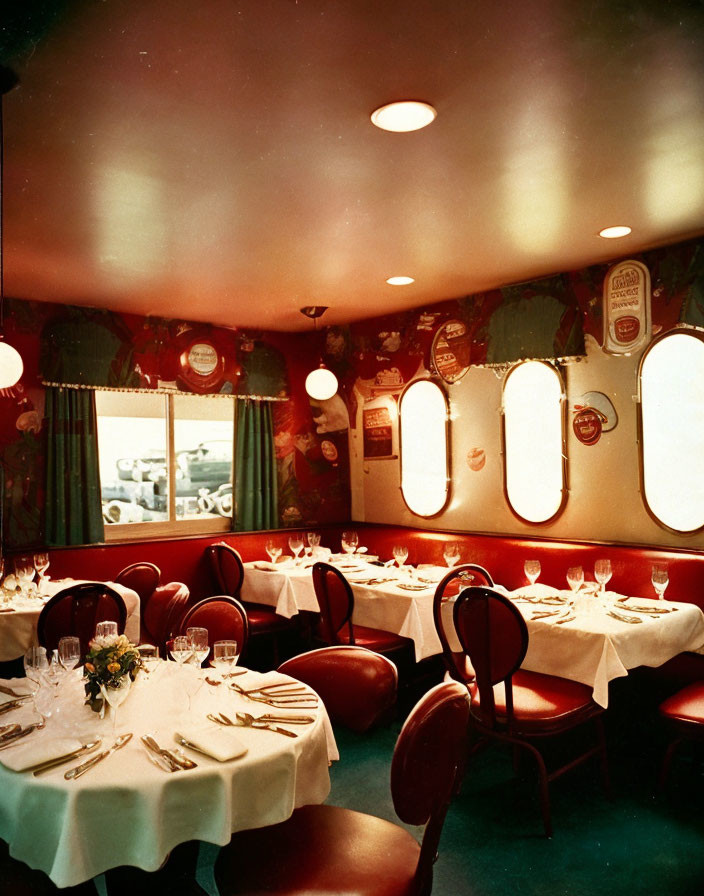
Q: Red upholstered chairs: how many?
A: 11